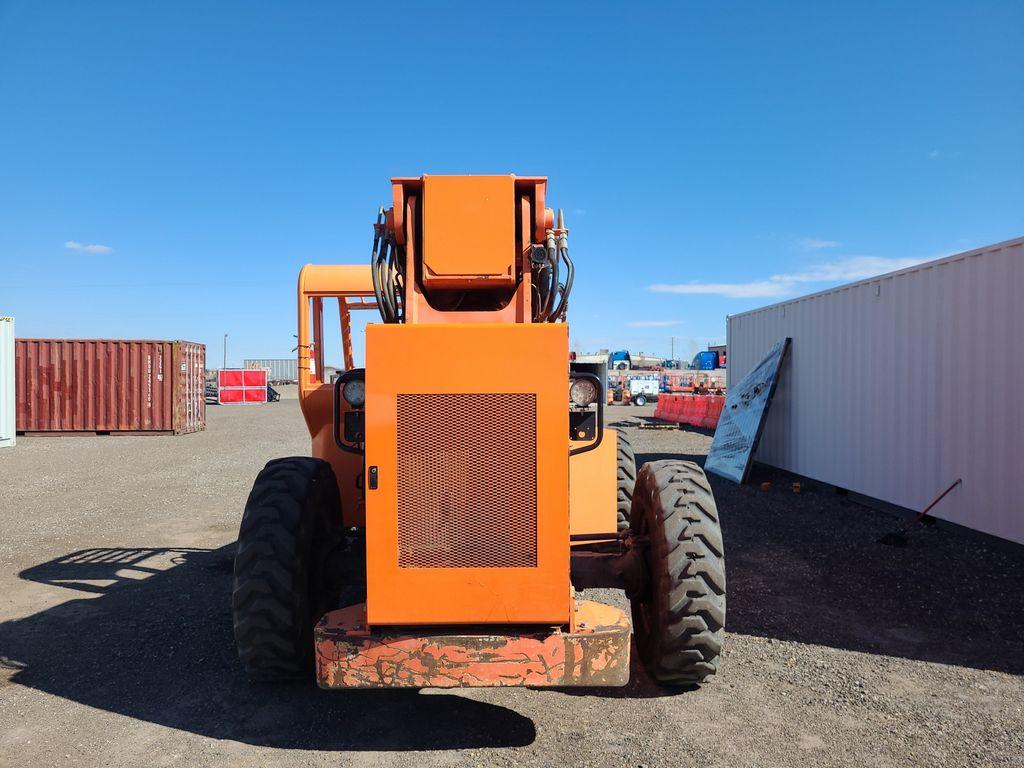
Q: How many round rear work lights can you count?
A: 2